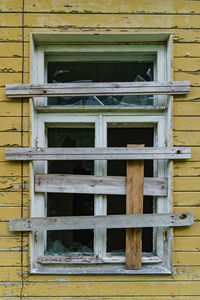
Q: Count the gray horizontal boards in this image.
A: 4